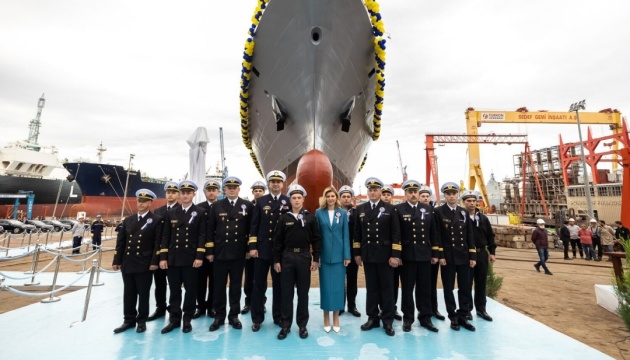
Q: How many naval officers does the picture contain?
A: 15